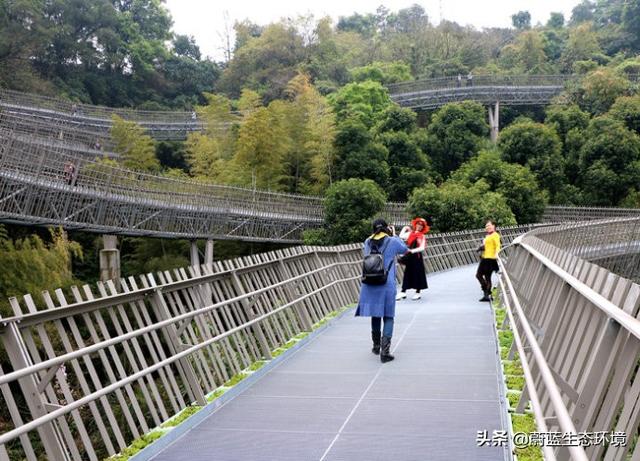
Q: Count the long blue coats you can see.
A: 1